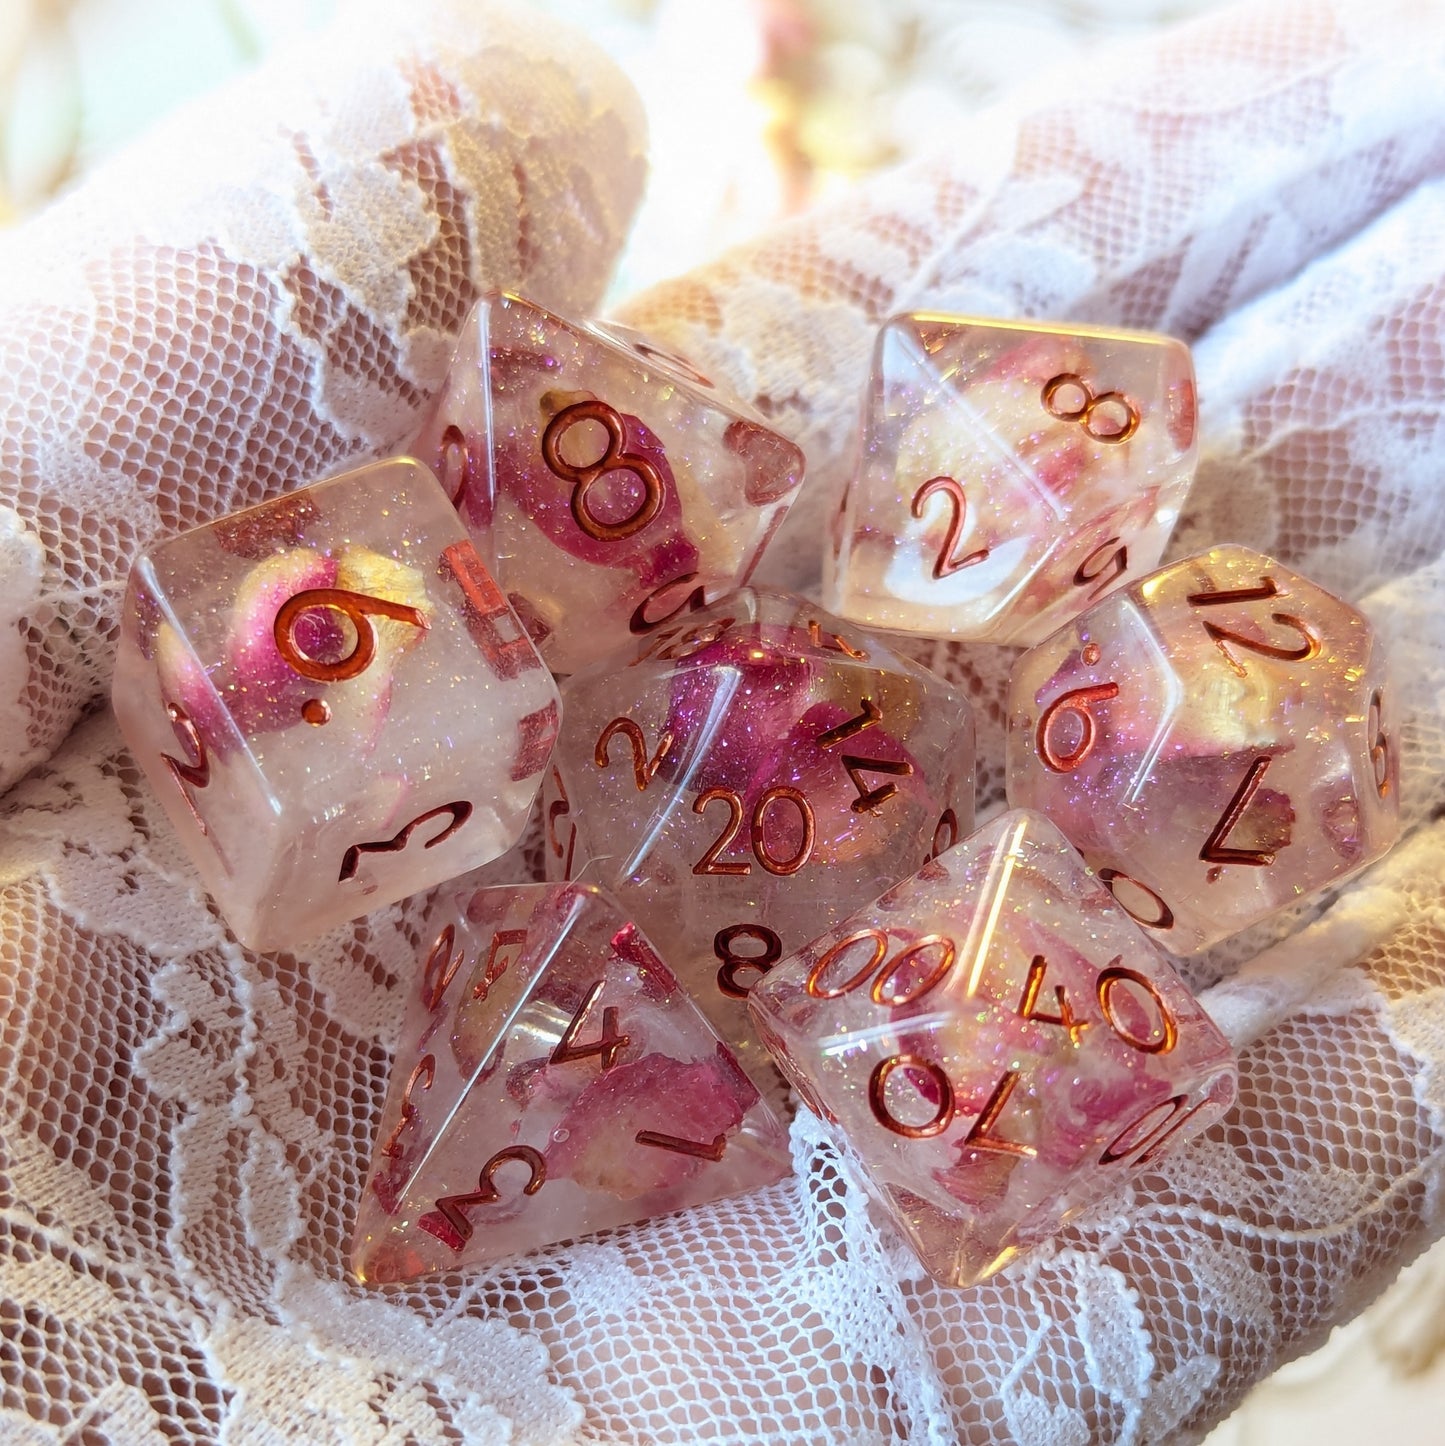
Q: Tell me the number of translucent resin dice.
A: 7